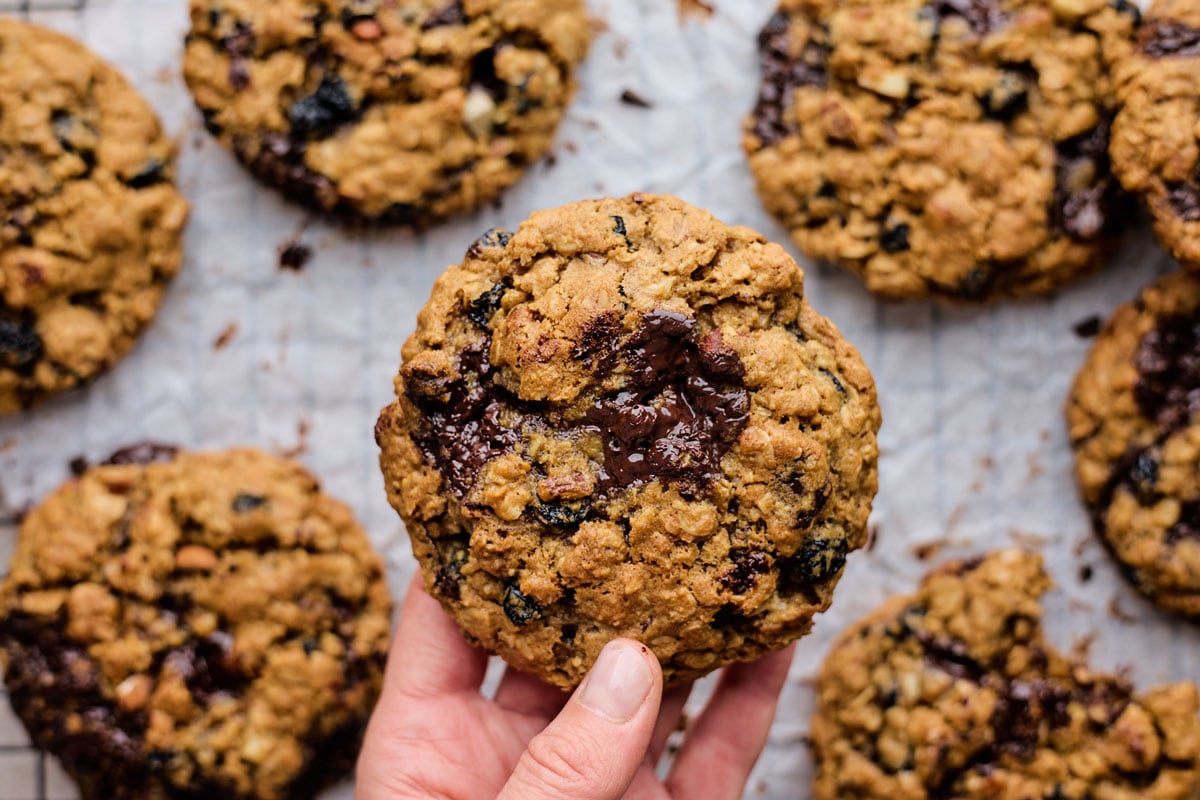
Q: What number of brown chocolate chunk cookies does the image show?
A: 8